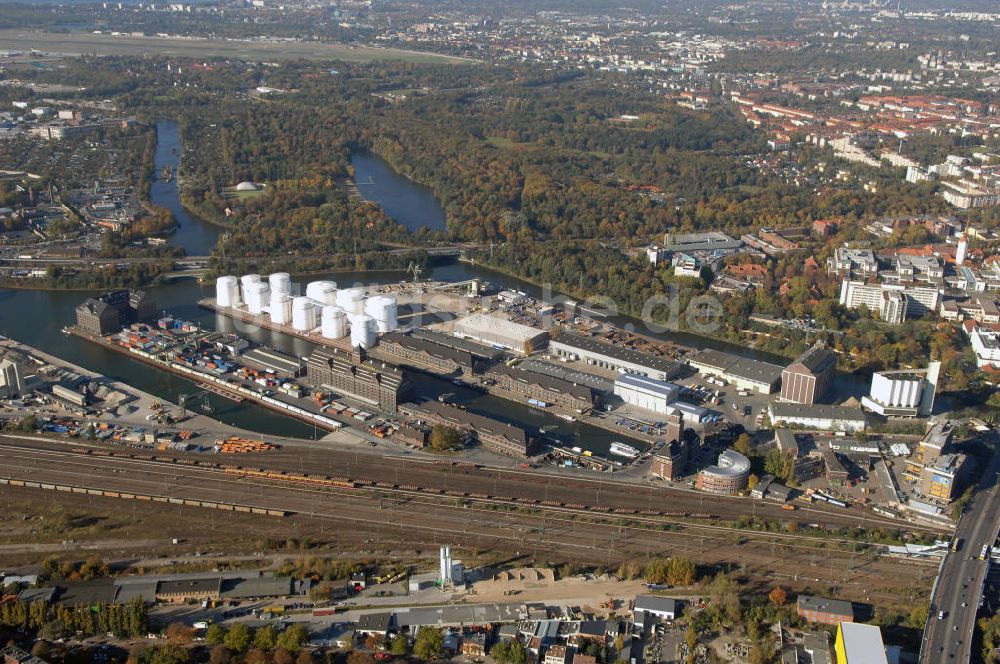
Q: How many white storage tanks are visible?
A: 11